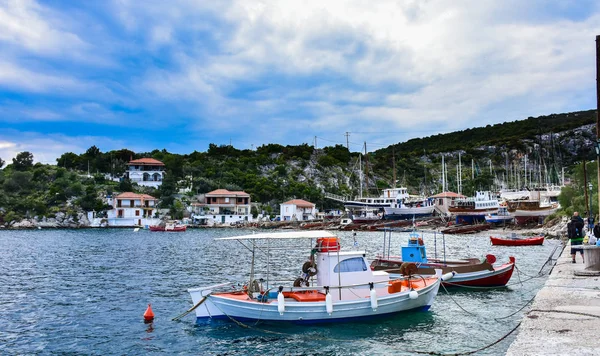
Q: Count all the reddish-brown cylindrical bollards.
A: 0